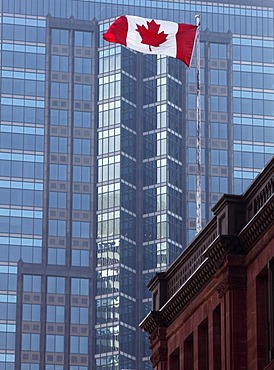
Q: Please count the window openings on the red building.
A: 5